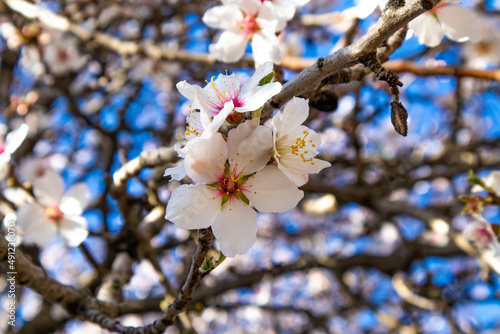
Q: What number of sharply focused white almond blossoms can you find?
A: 4